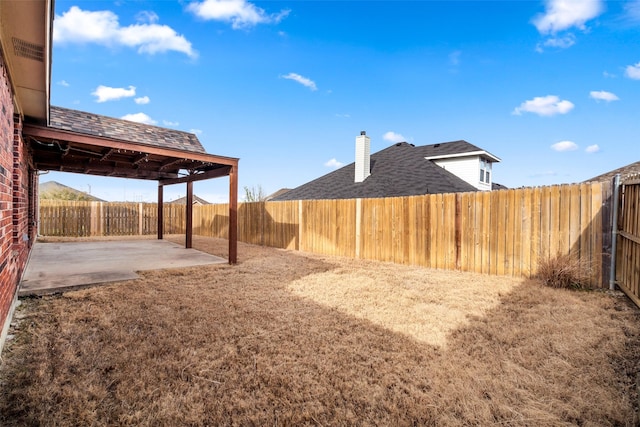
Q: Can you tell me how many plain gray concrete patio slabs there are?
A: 1